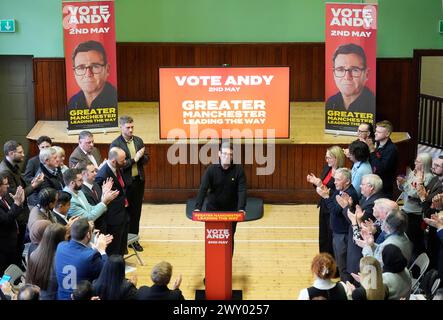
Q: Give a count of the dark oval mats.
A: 1